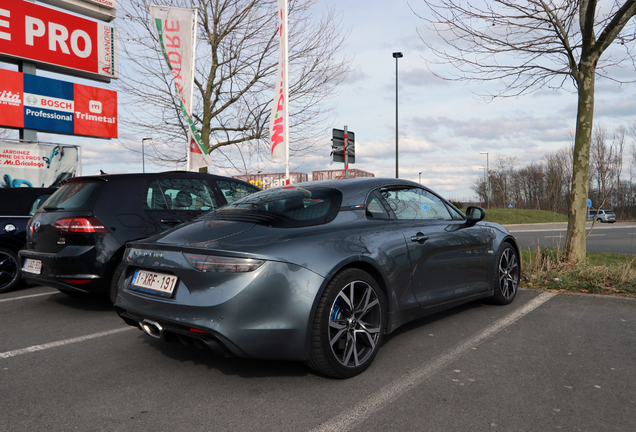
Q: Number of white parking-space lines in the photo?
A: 3